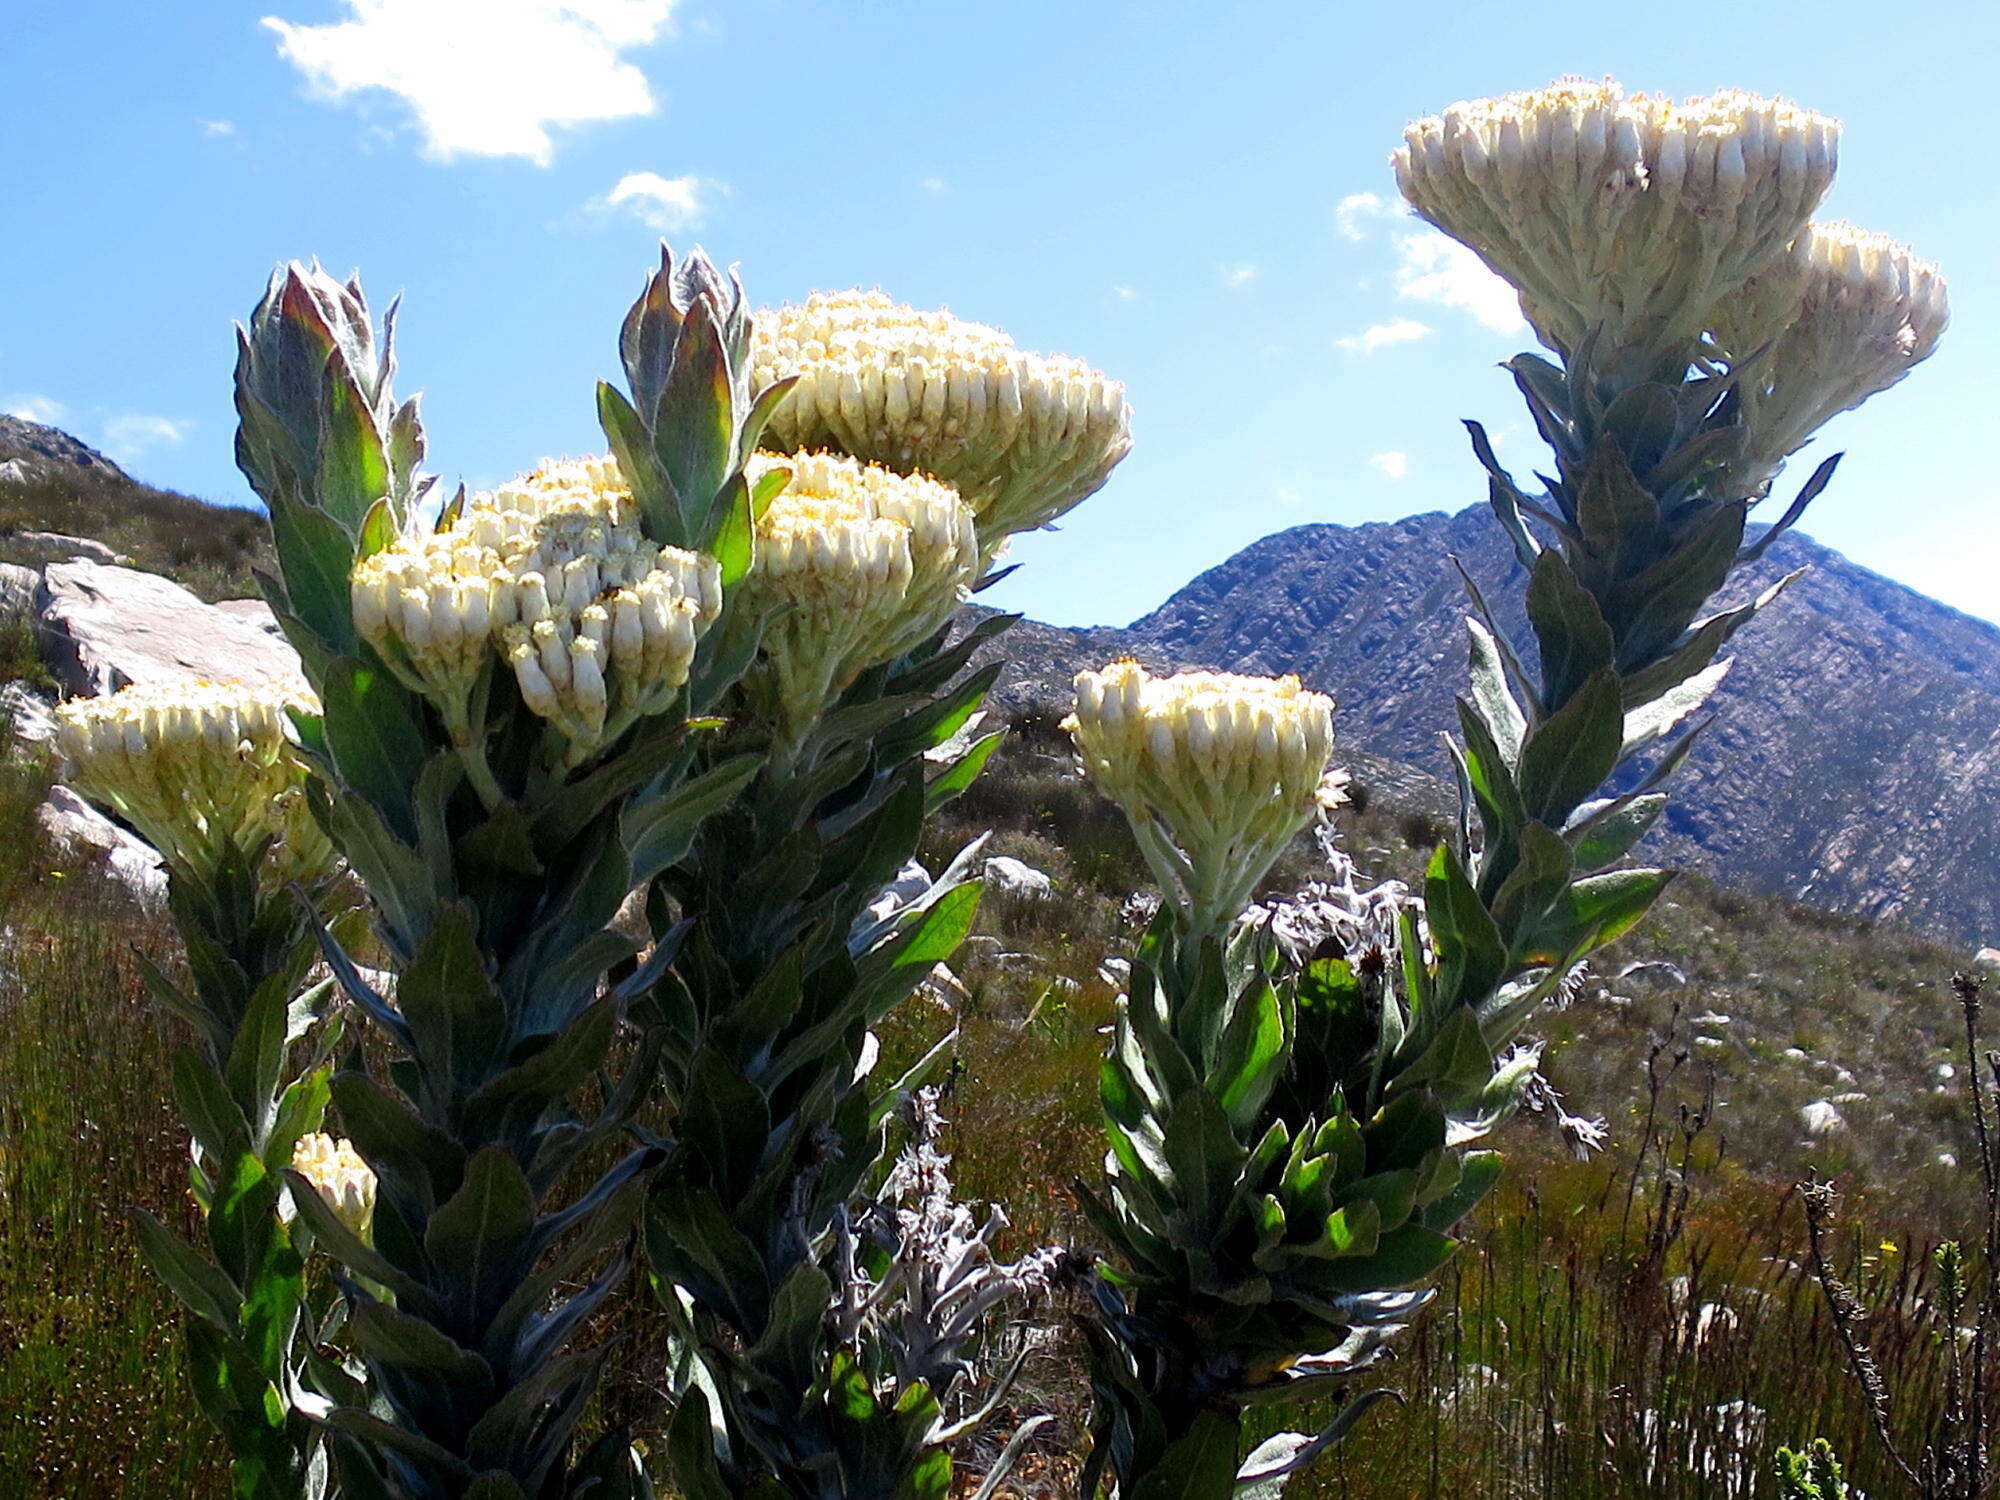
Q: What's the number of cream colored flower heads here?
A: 8